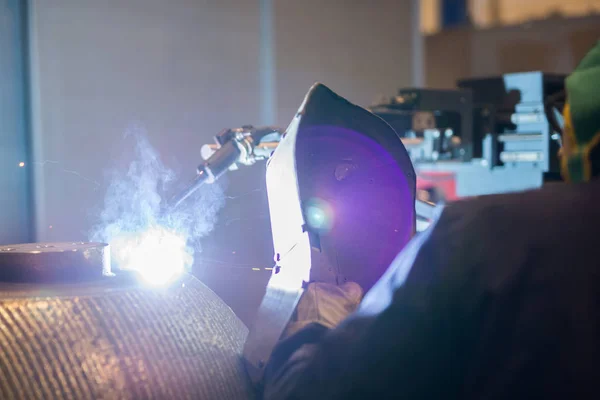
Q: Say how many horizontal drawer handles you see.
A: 0